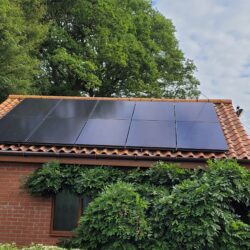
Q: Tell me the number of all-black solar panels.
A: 10